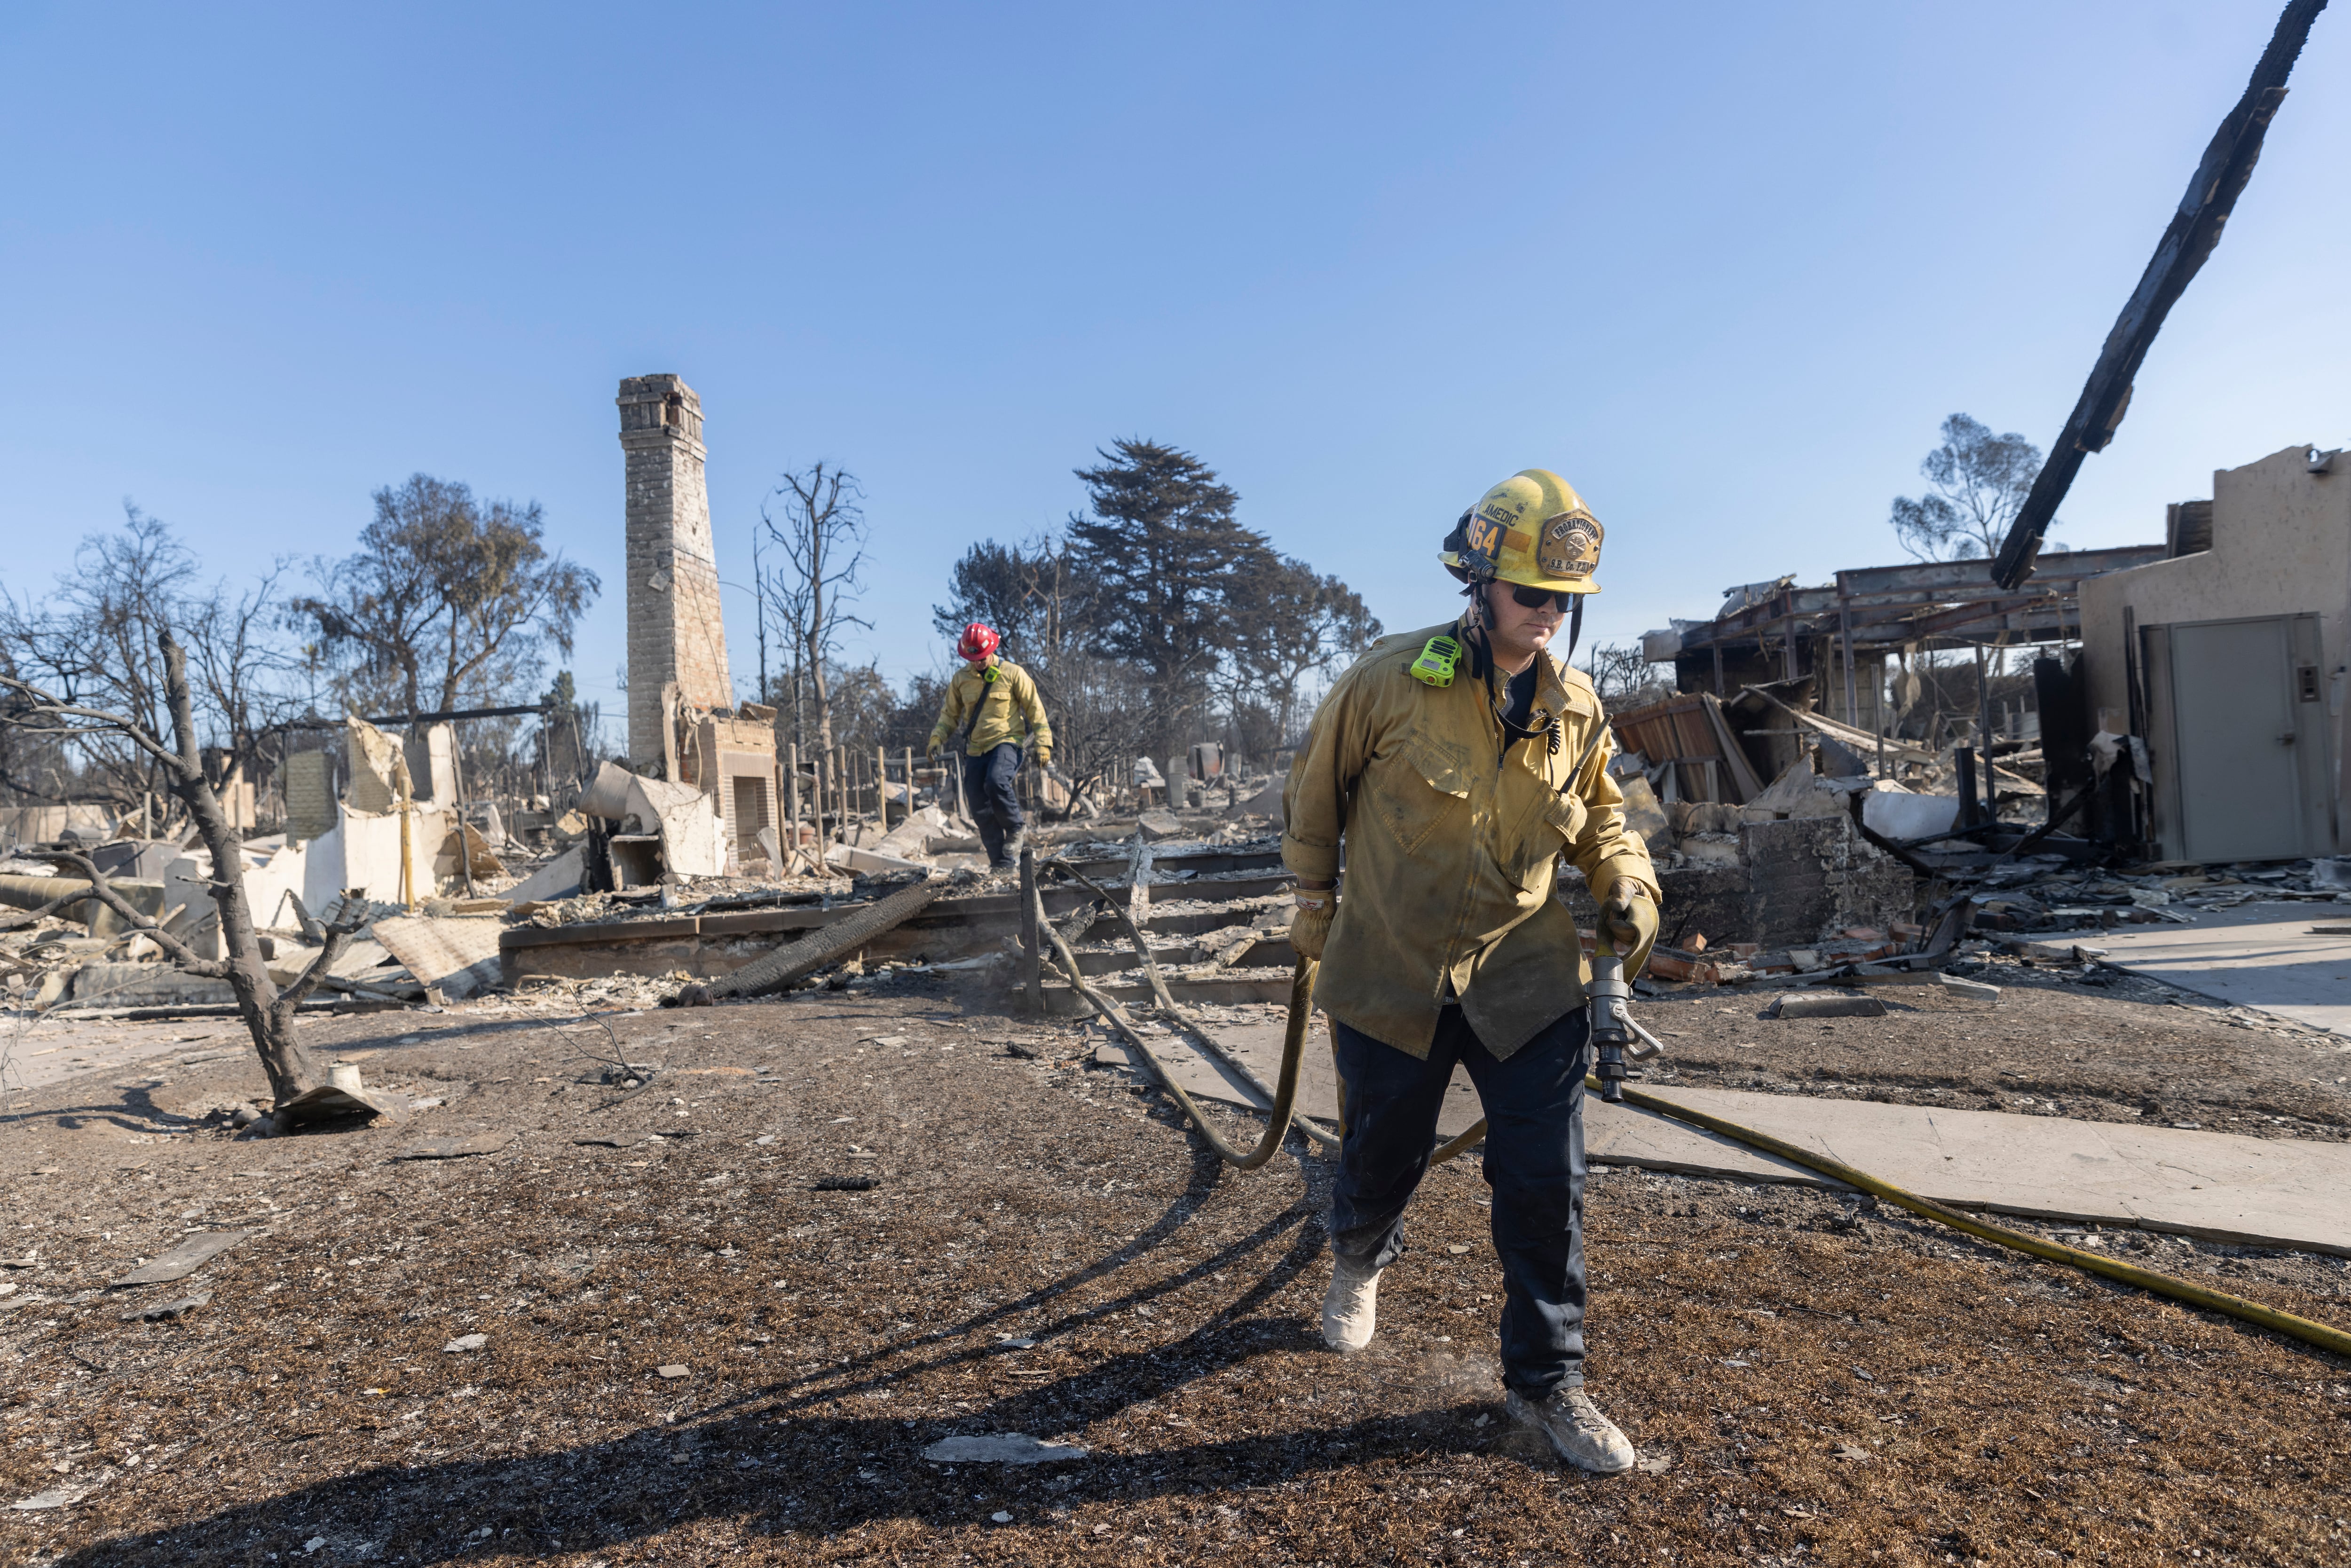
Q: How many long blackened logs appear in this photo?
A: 2